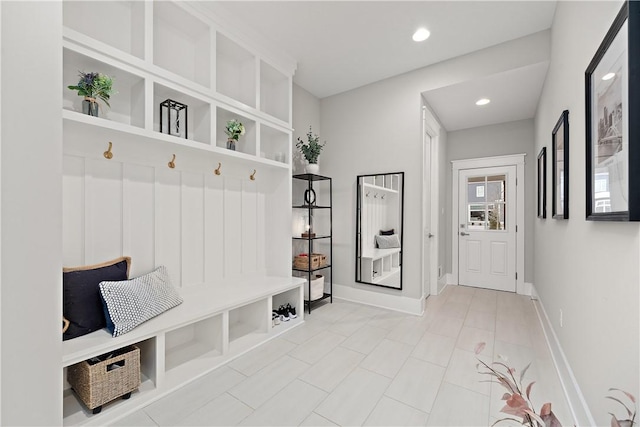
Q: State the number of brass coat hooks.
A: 4